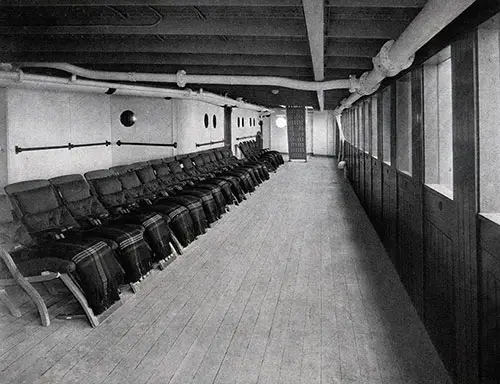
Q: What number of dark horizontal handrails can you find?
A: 4